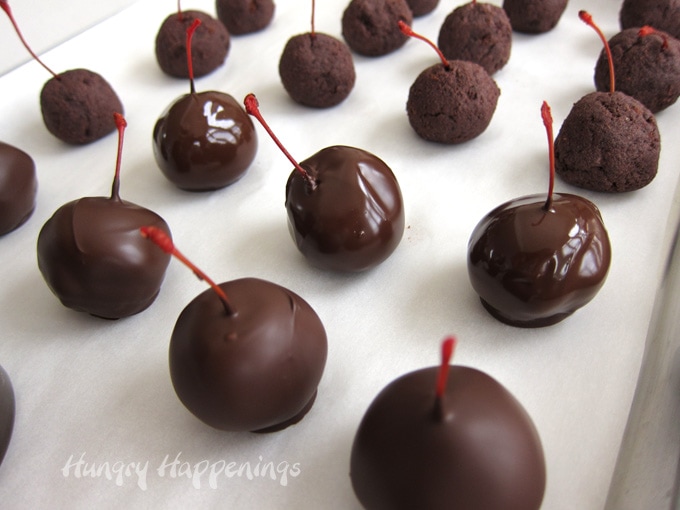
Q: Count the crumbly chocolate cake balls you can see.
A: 12